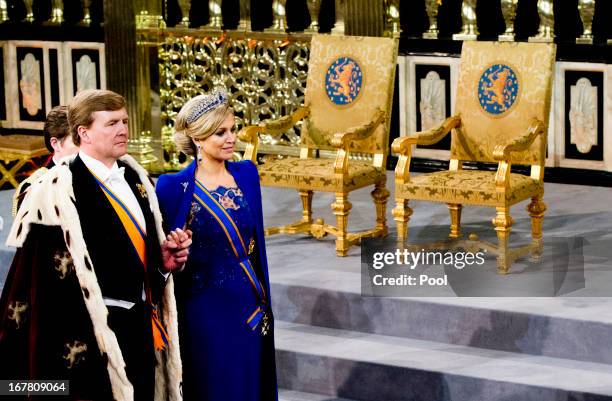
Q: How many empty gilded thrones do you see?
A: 2